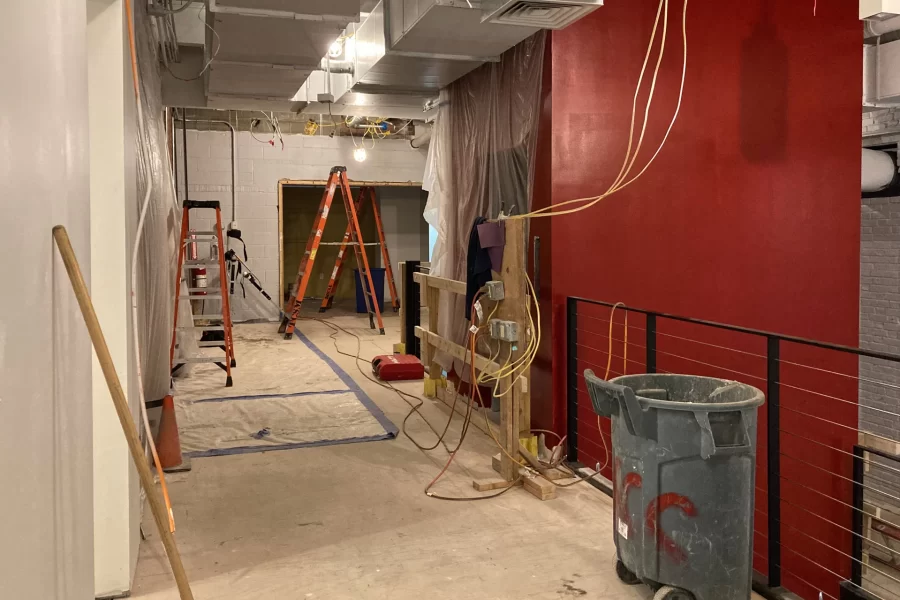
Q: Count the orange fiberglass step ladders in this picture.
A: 3